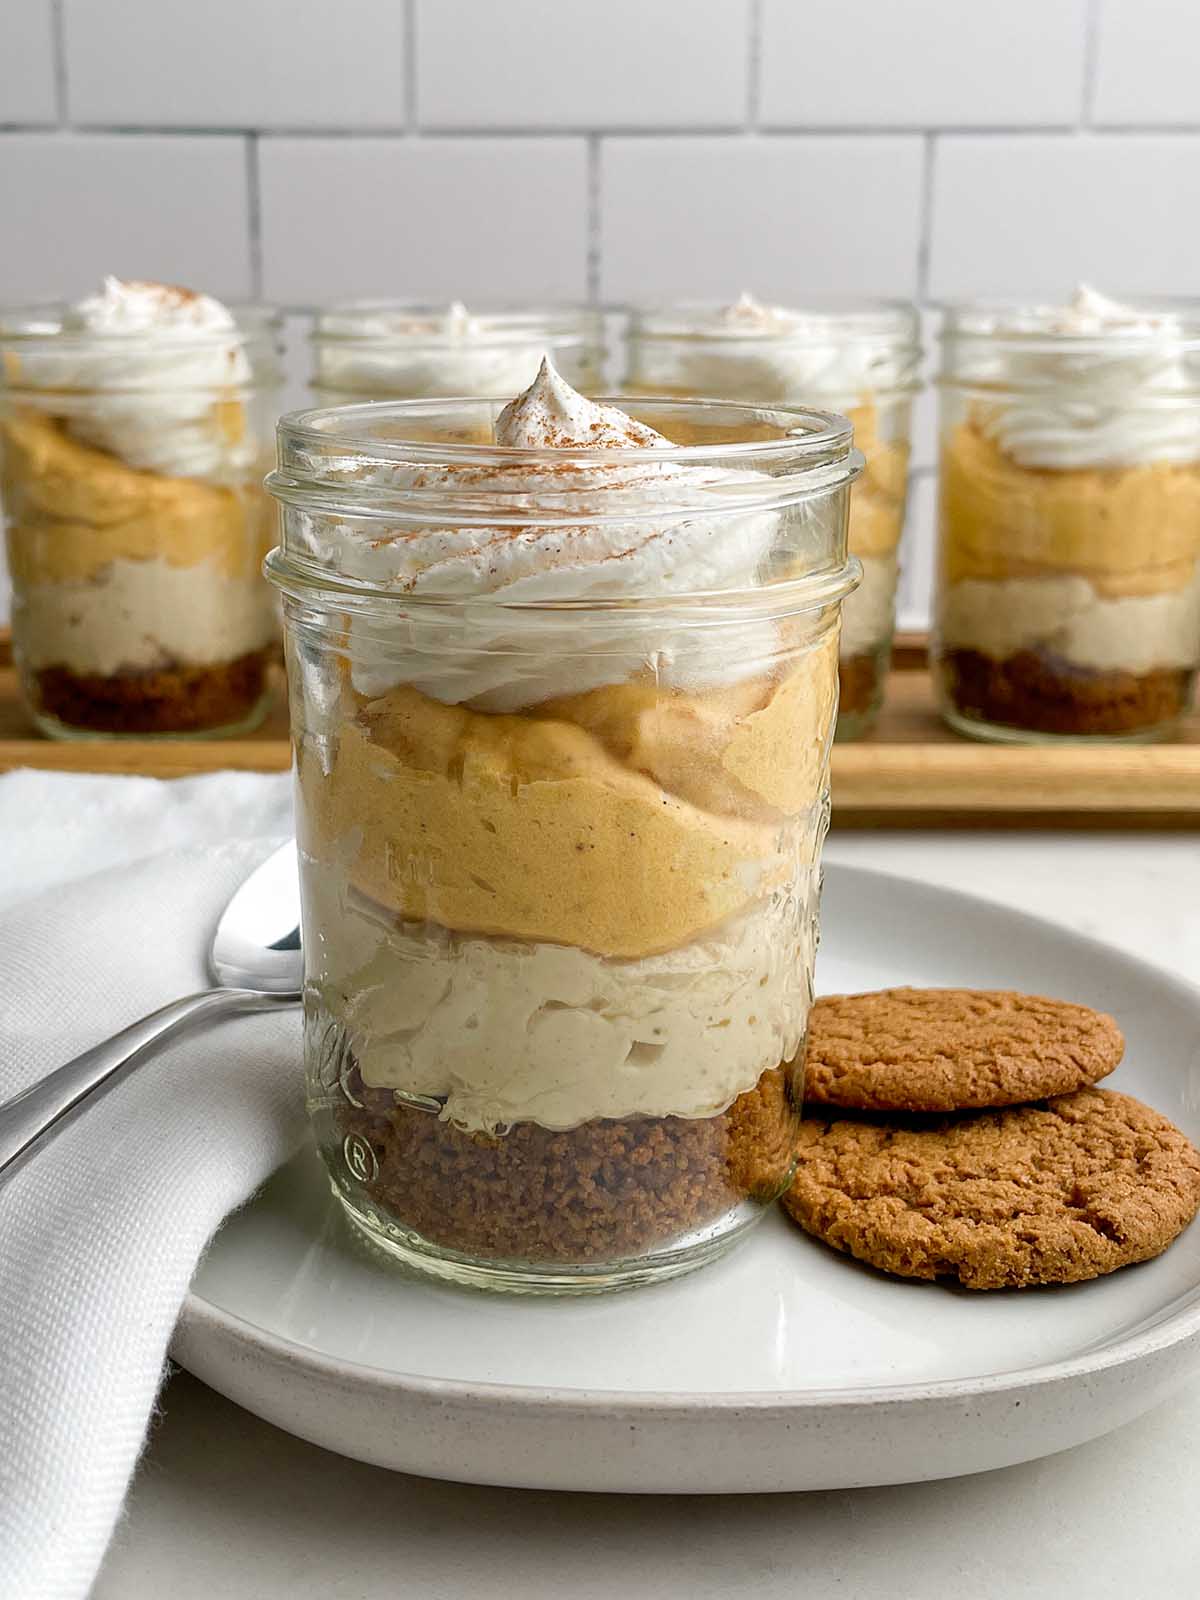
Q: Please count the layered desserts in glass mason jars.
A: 5